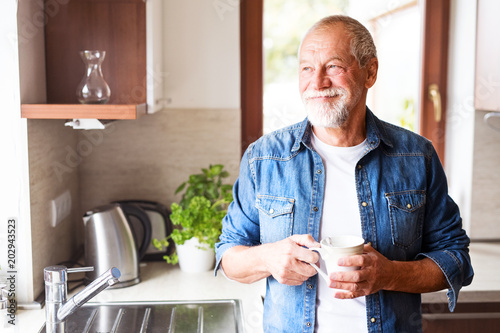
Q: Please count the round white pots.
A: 1